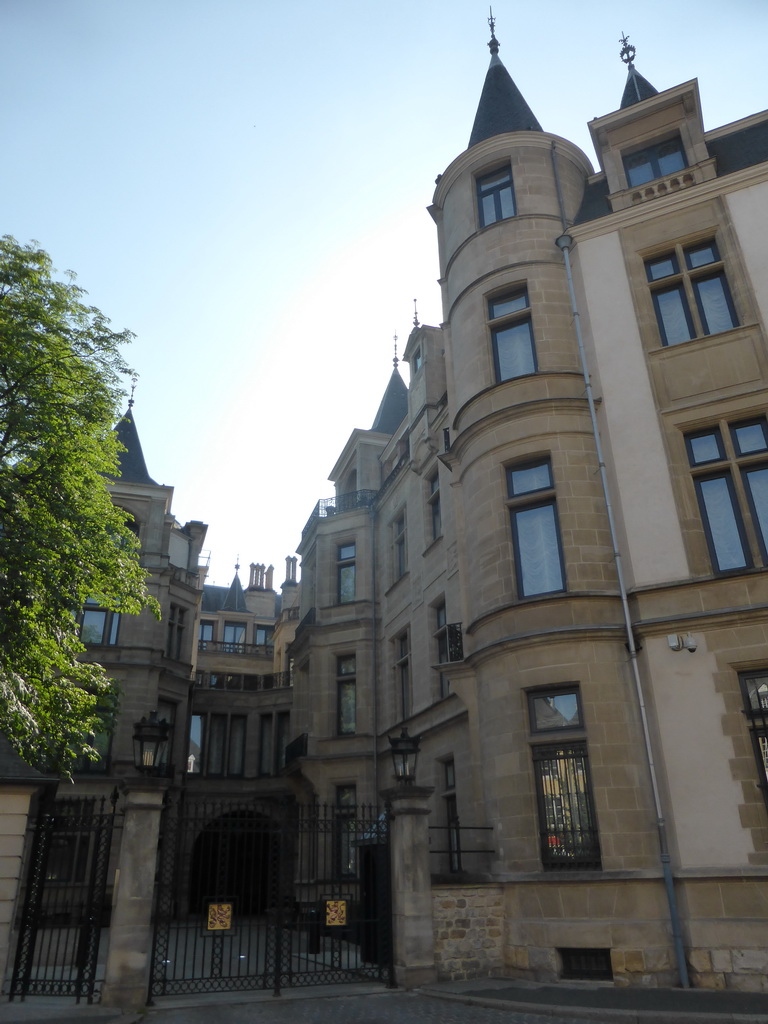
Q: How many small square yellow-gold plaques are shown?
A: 2